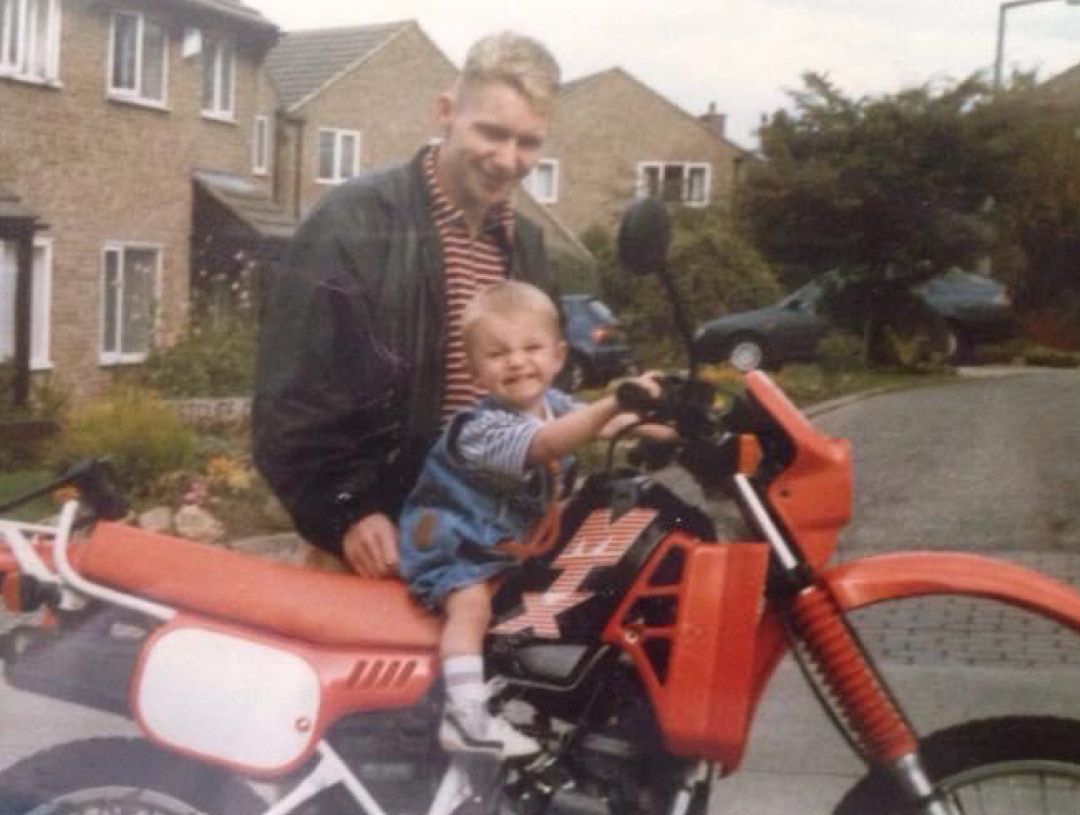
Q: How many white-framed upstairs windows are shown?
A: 7